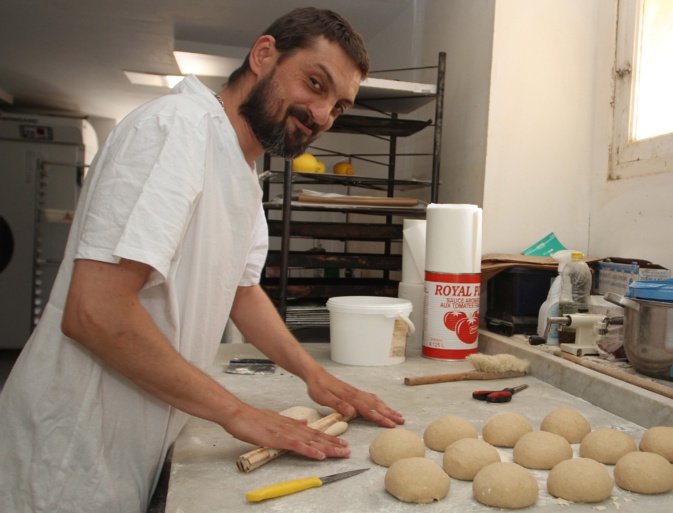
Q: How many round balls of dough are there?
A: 12